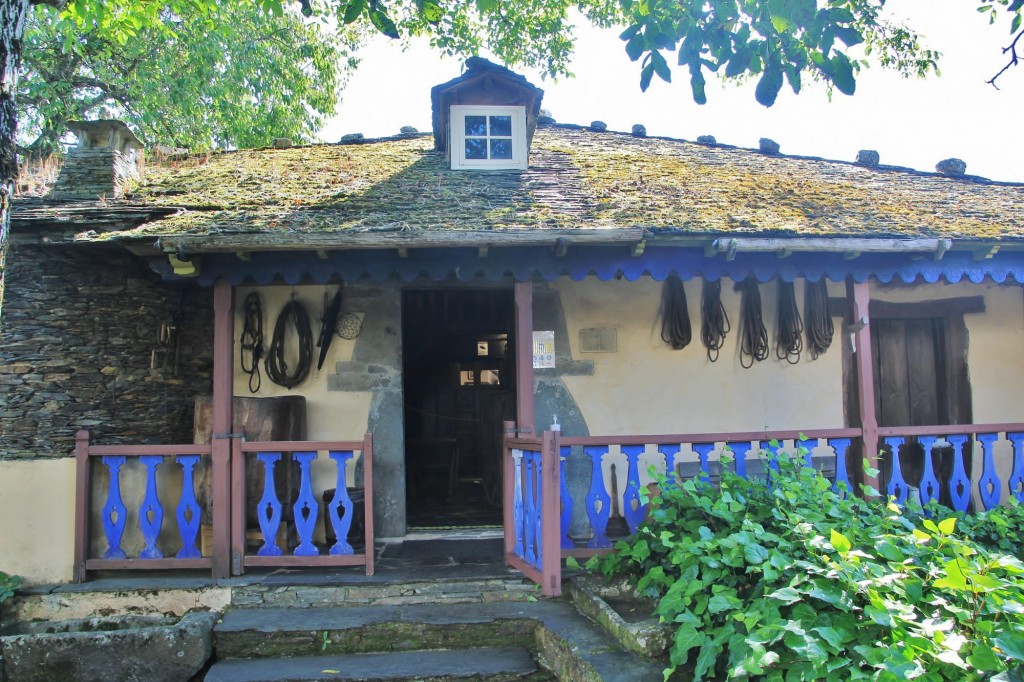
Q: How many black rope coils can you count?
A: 7